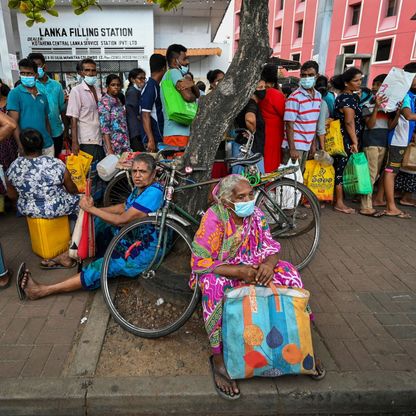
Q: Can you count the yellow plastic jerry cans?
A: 1